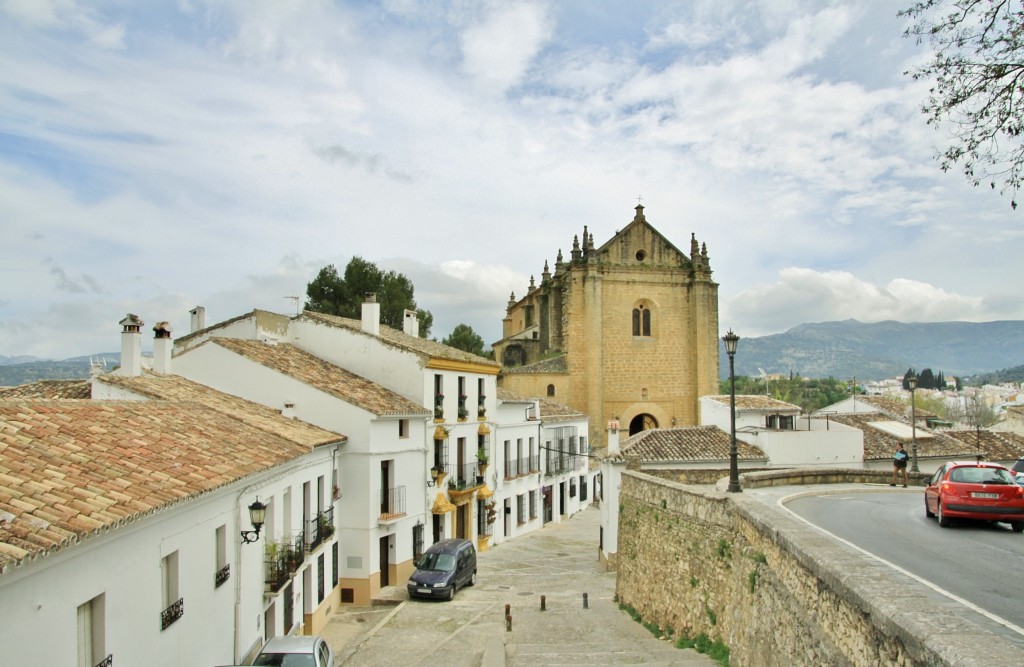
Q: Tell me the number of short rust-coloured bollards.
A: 3